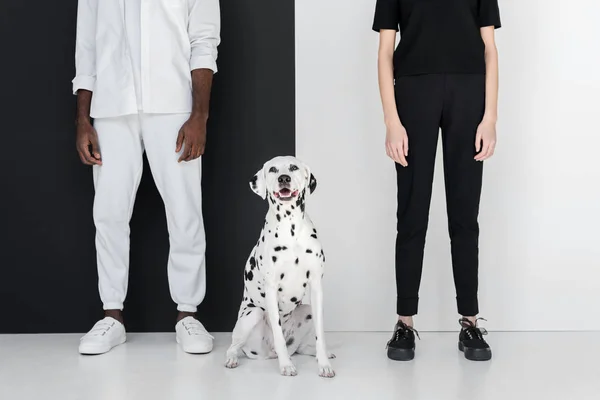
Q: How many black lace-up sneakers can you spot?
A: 2